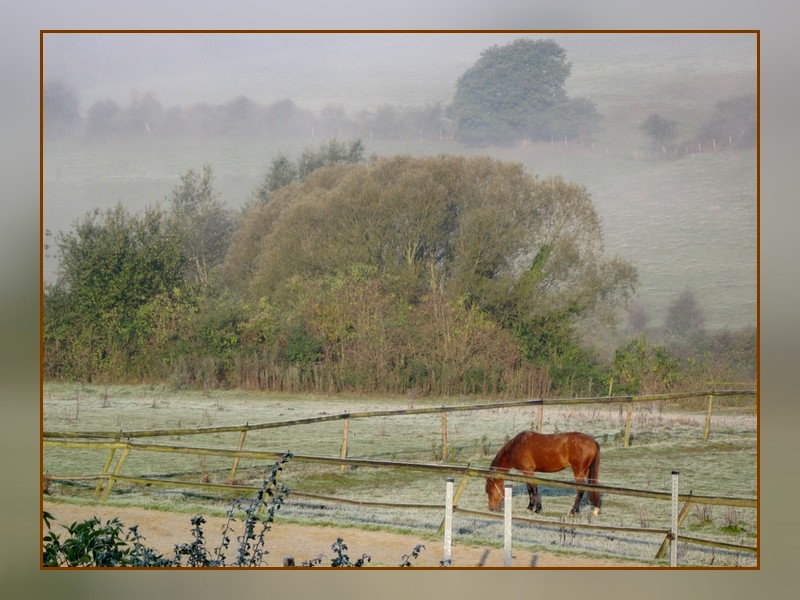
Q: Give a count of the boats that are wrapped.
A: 0